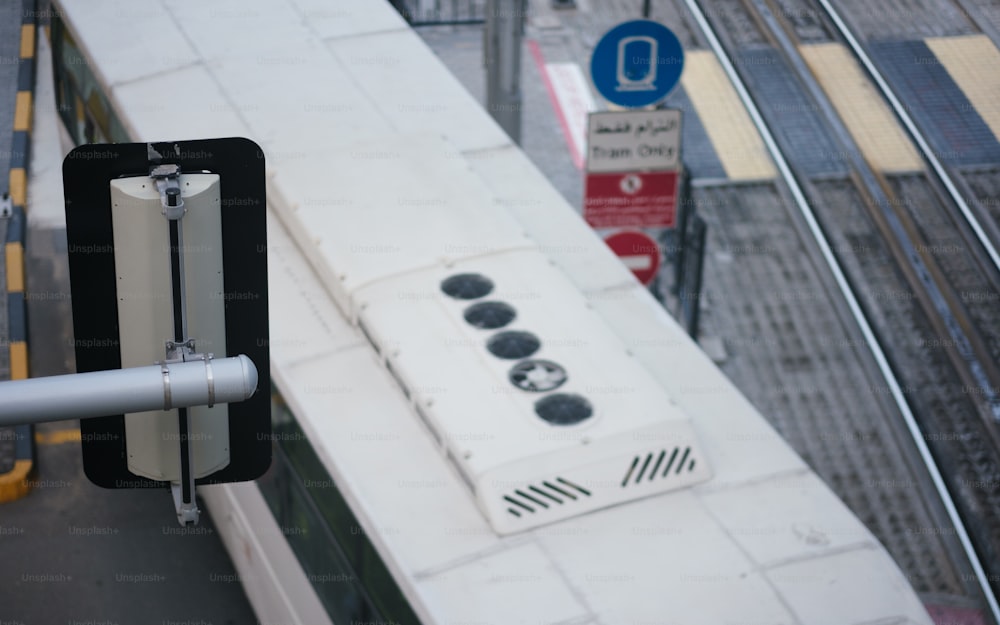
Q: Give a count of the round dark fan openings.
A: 5